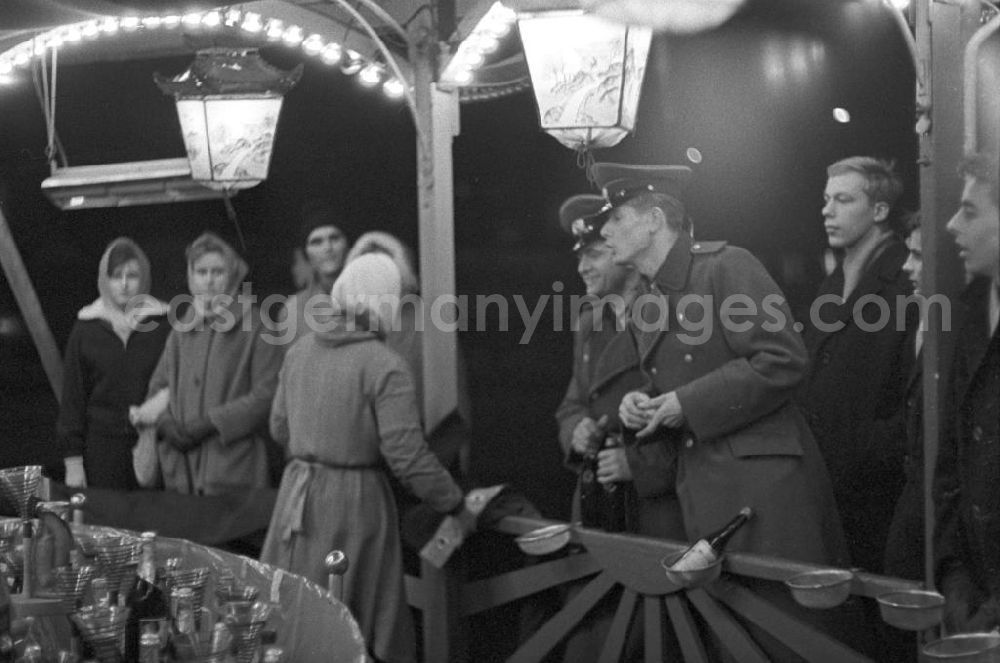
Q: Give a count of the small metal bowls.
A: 5